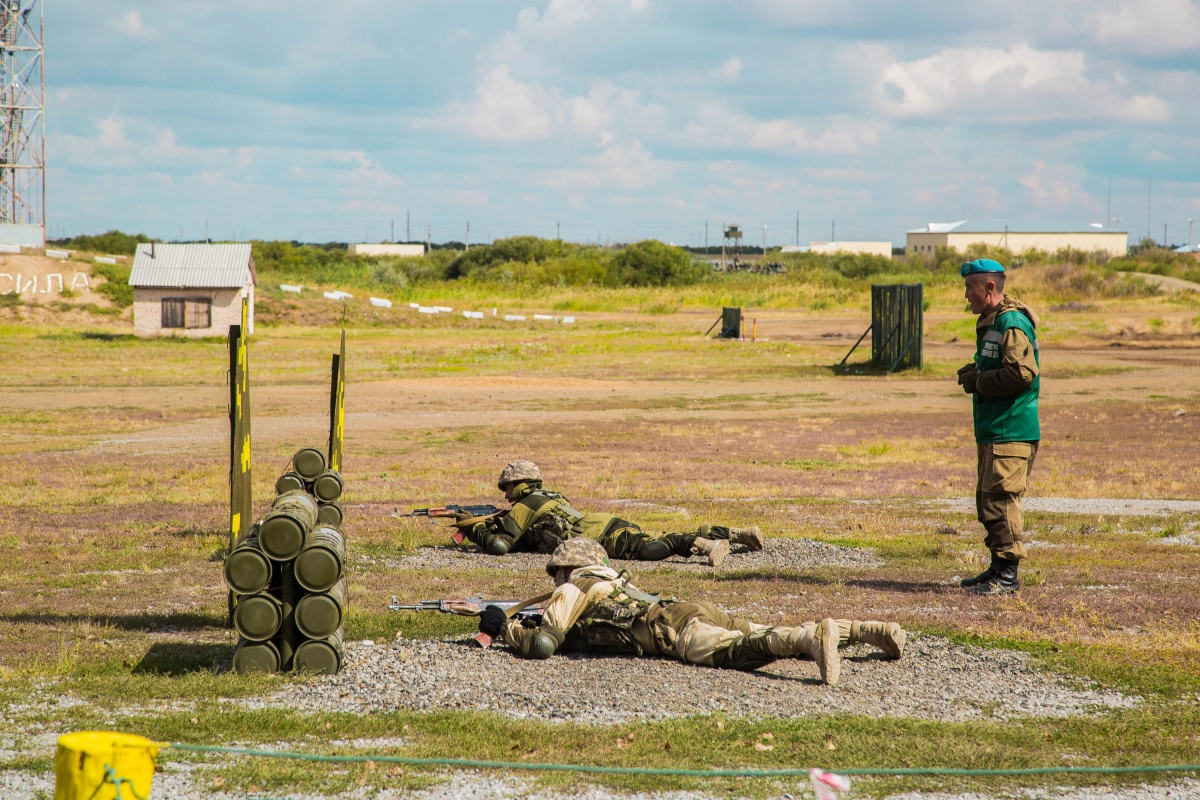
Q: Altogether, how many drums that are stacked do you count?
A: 11